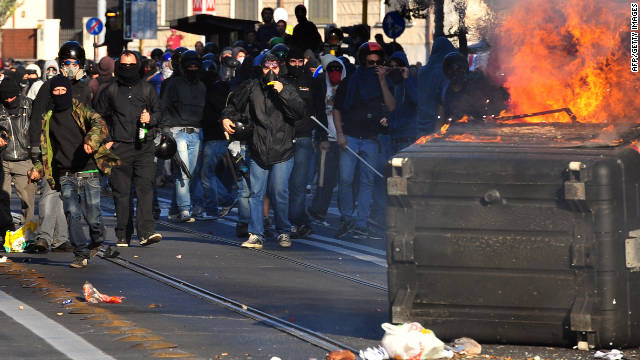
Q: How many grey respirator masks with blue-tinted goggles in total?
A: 1